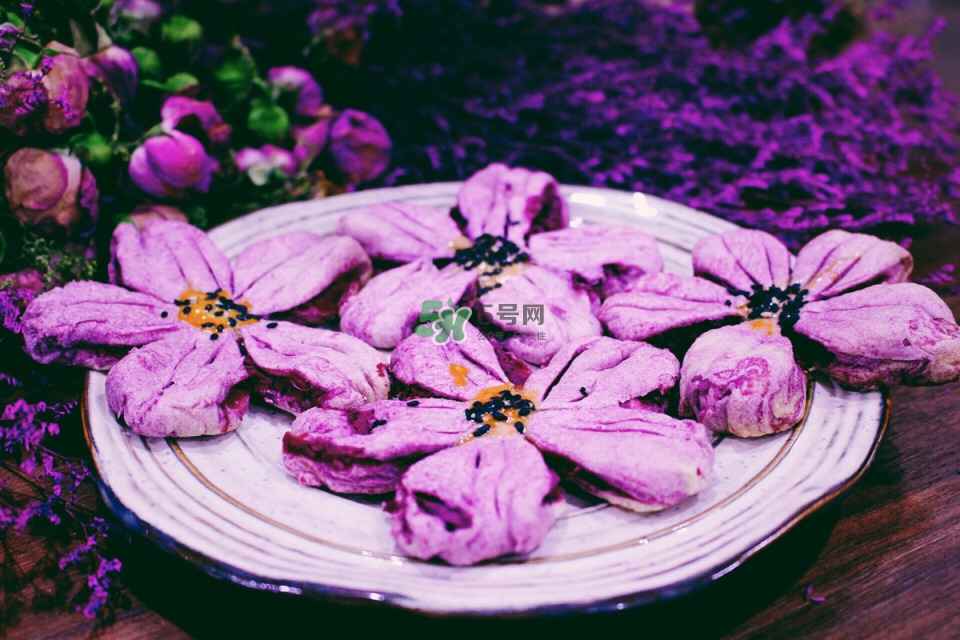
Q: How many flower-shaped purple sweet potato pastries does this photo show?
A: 4